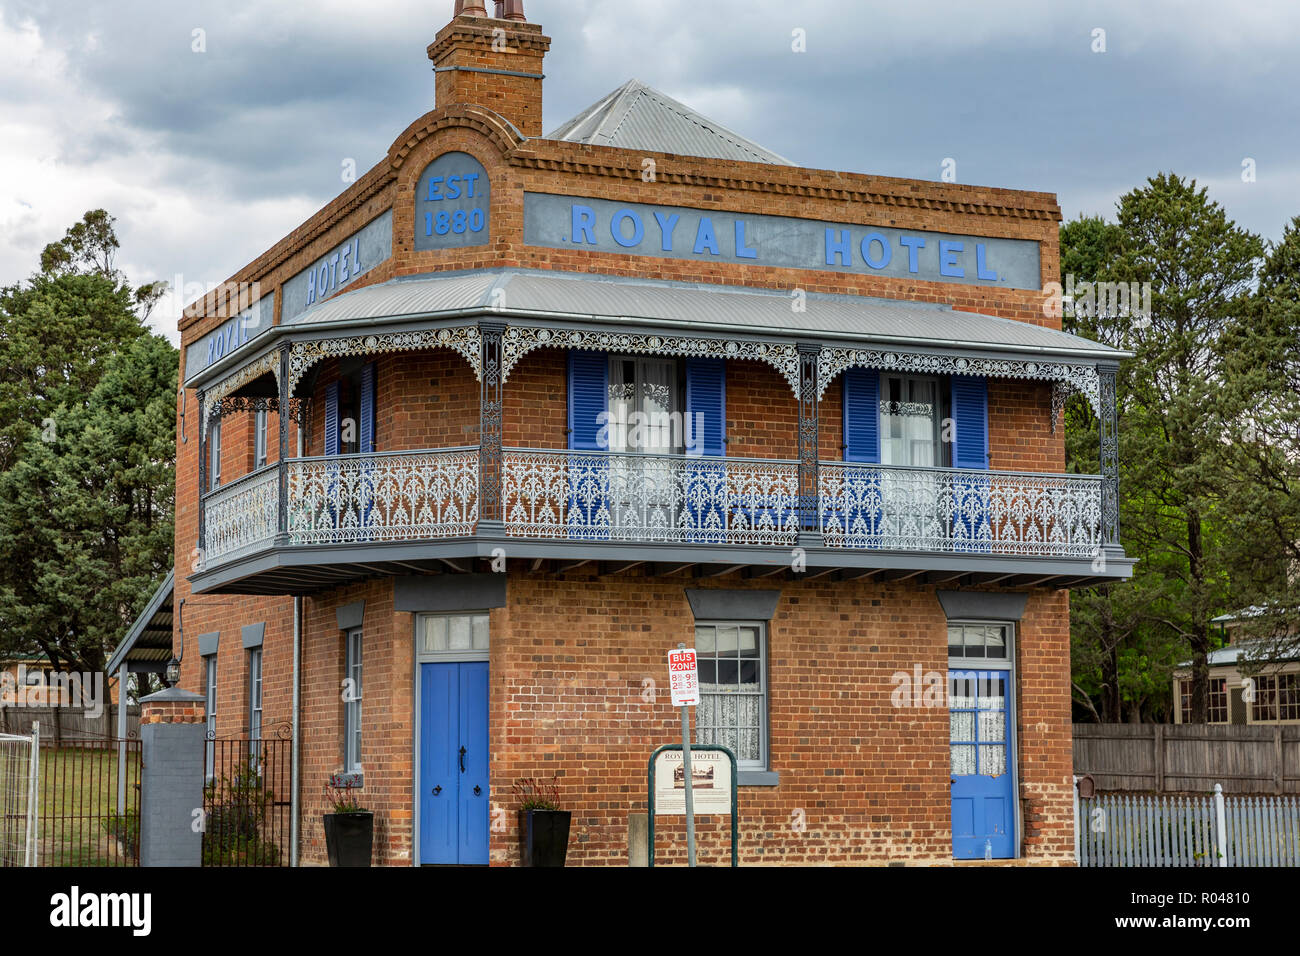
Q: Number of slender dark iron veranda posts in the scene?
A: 5